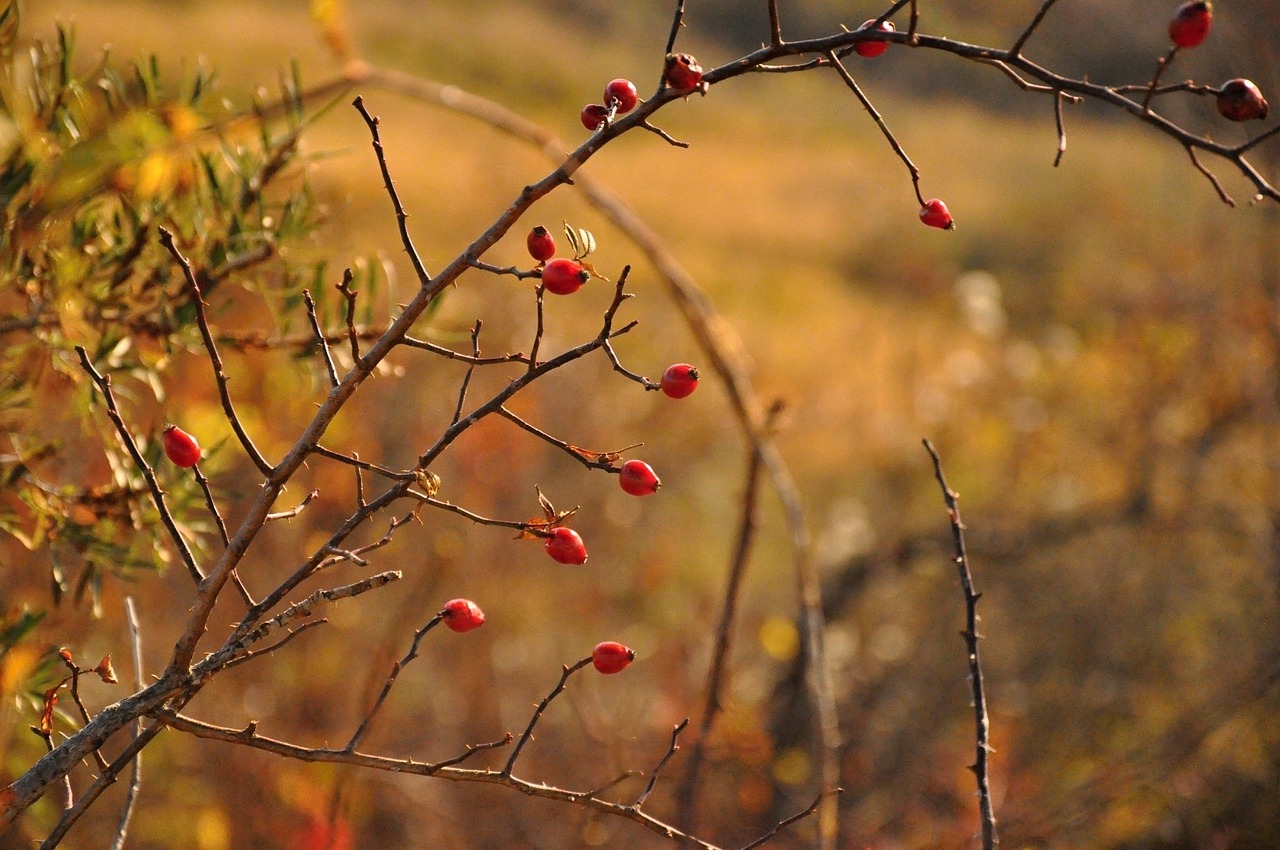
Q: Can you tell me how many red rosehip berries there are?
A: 15